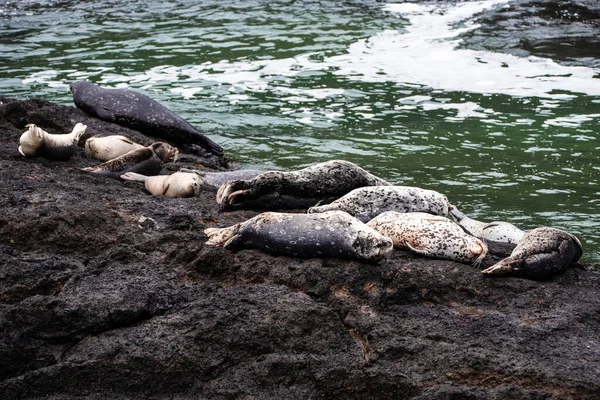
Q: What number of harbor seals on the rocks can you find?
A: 12